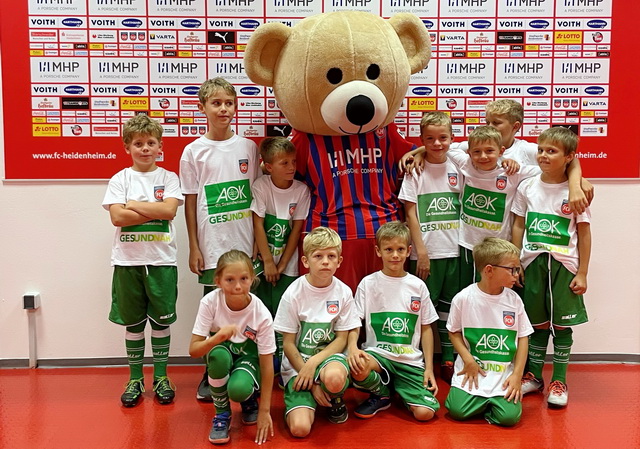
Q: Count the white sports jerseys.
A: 11